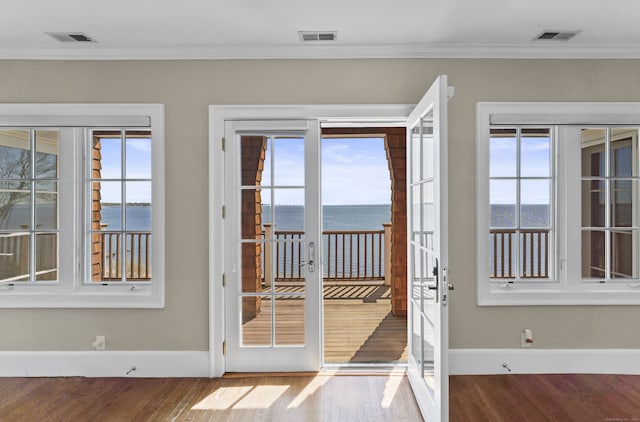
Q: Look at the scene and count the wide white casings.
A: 3